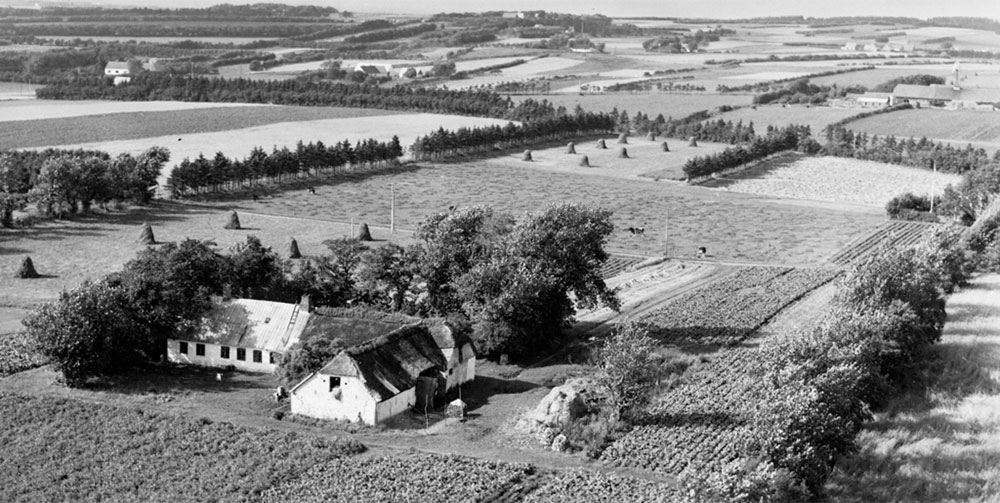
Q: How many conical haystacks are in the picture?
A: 14